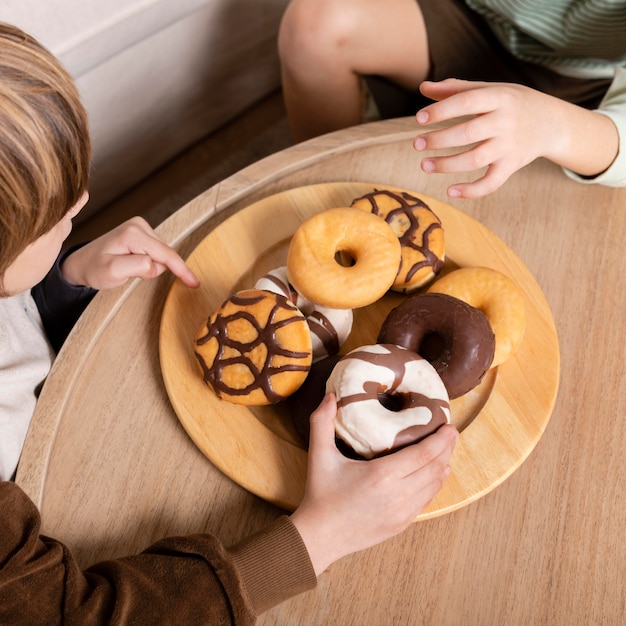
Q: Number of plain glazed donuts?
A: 2